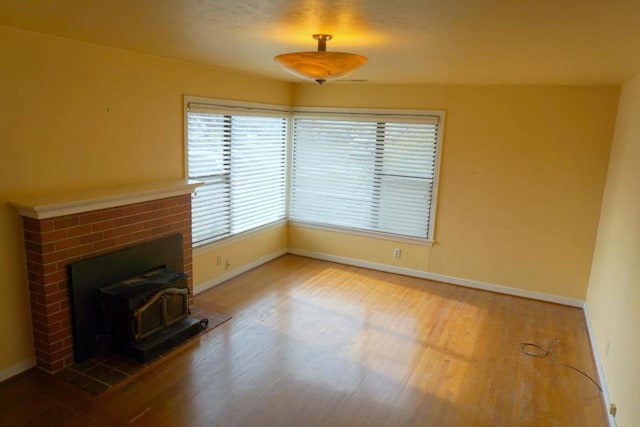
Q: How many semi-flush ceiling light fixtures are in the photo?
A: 1